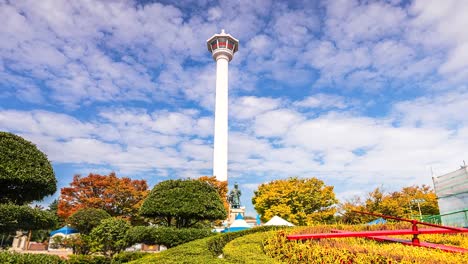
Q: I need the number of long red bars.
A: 3